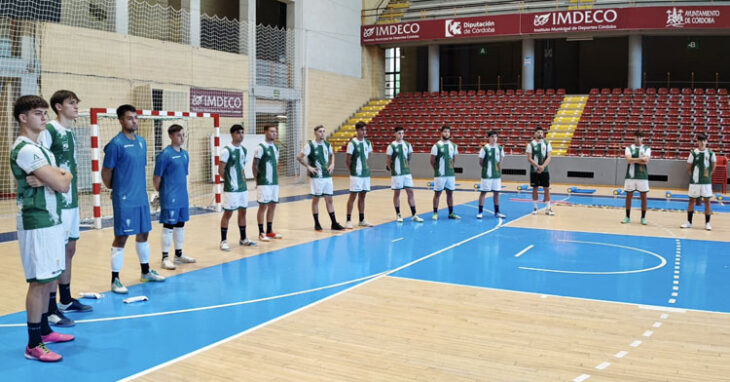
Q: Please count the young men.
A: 14